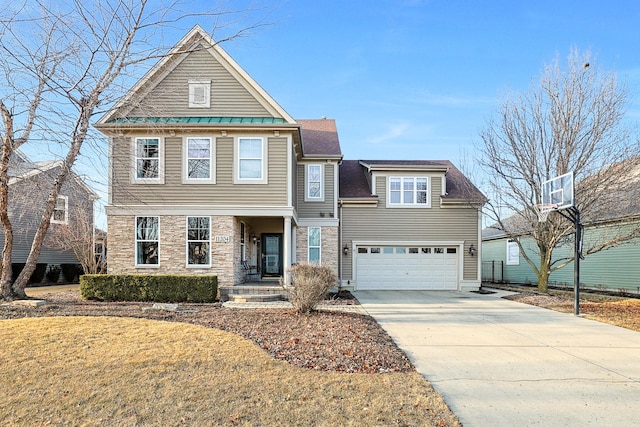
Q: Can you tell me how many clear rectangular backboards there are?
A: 1